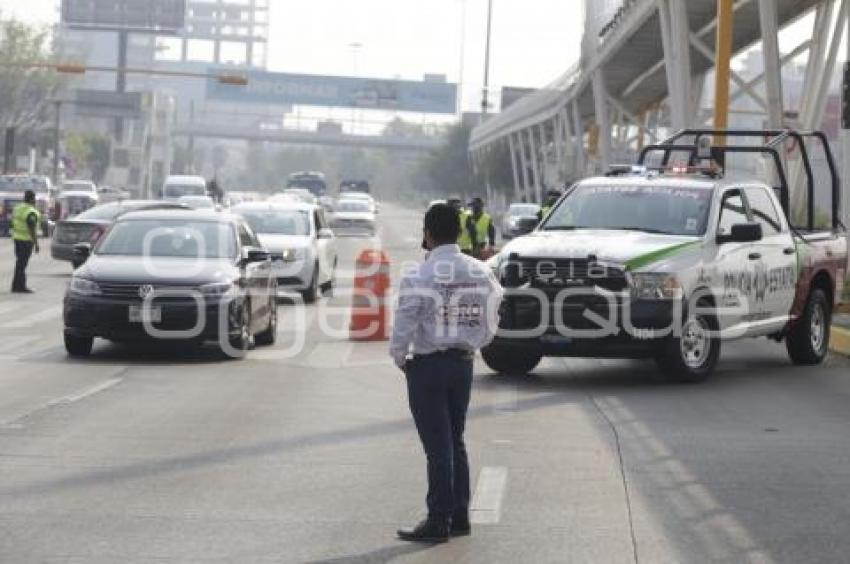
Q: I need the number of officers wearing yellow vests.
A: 4